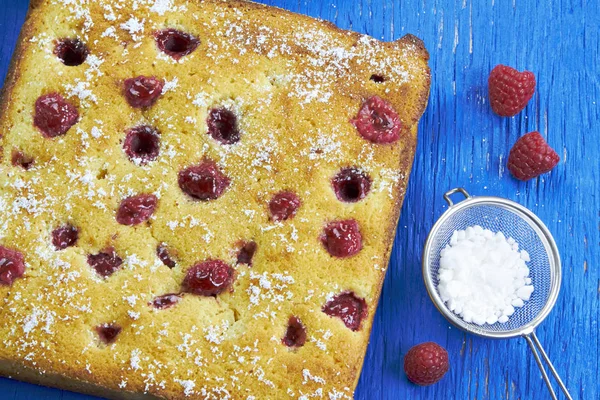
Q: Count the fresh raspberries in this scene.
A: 3